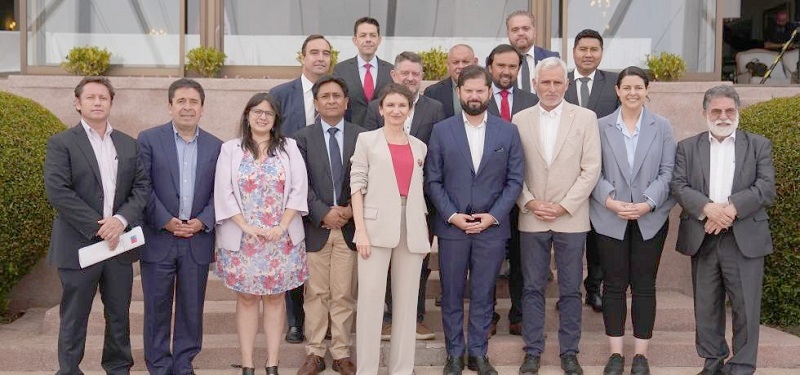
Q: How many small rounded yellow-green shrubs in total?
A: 5